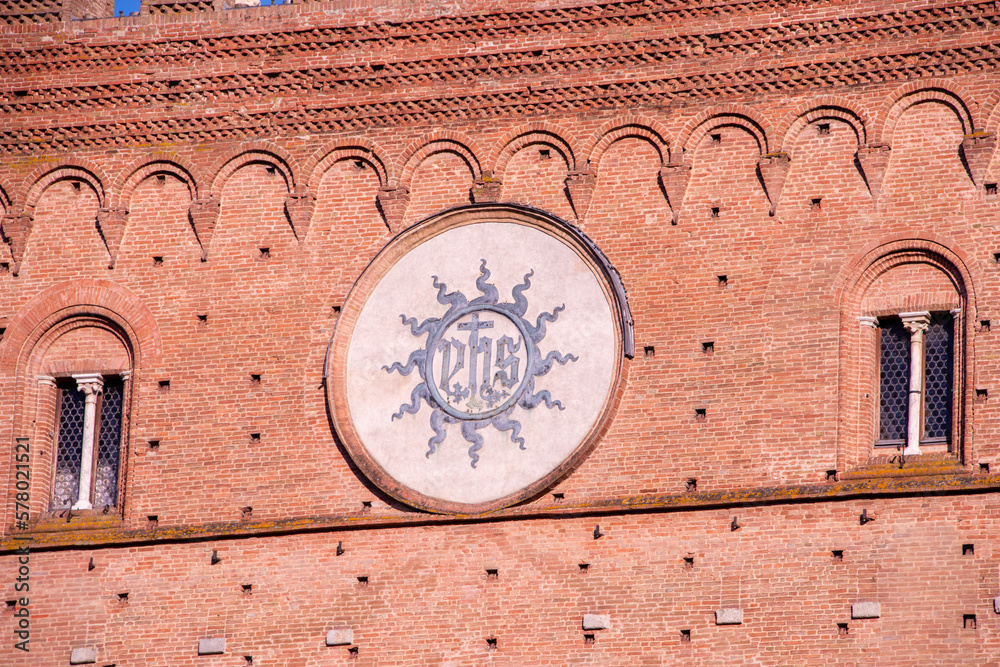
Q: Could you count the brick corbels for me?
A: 11